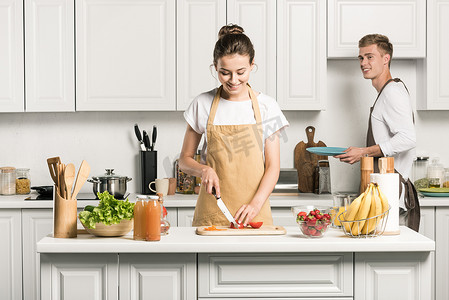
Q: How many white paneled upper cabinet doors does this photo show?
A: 8